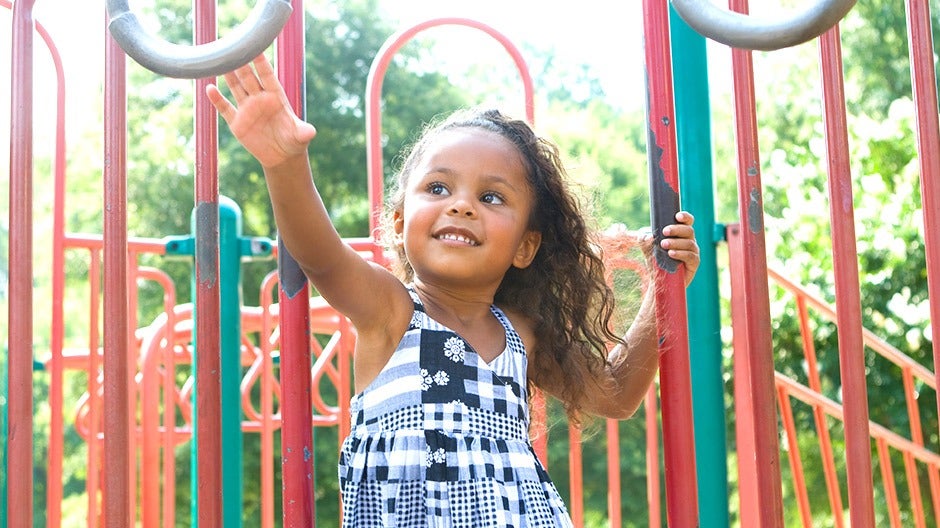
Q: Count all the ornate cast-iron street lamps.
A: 0